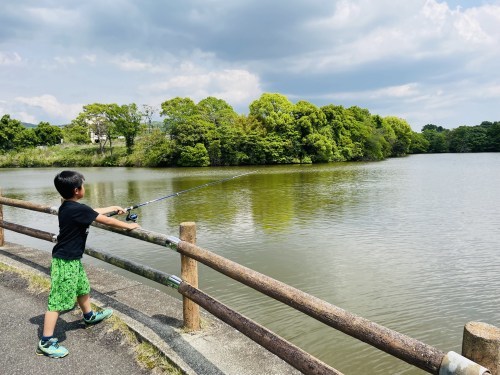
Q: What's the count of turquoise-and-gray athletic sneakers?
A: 2